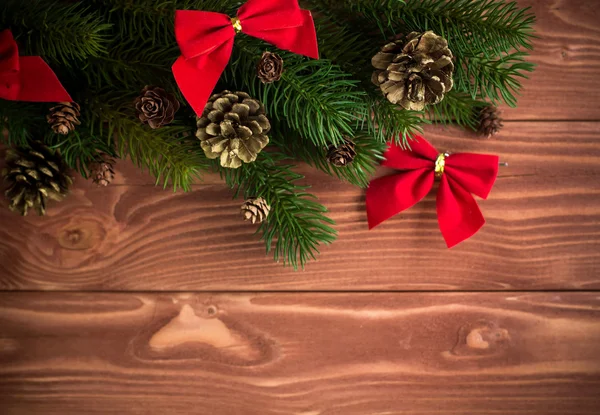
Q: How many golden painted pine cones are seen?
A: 3